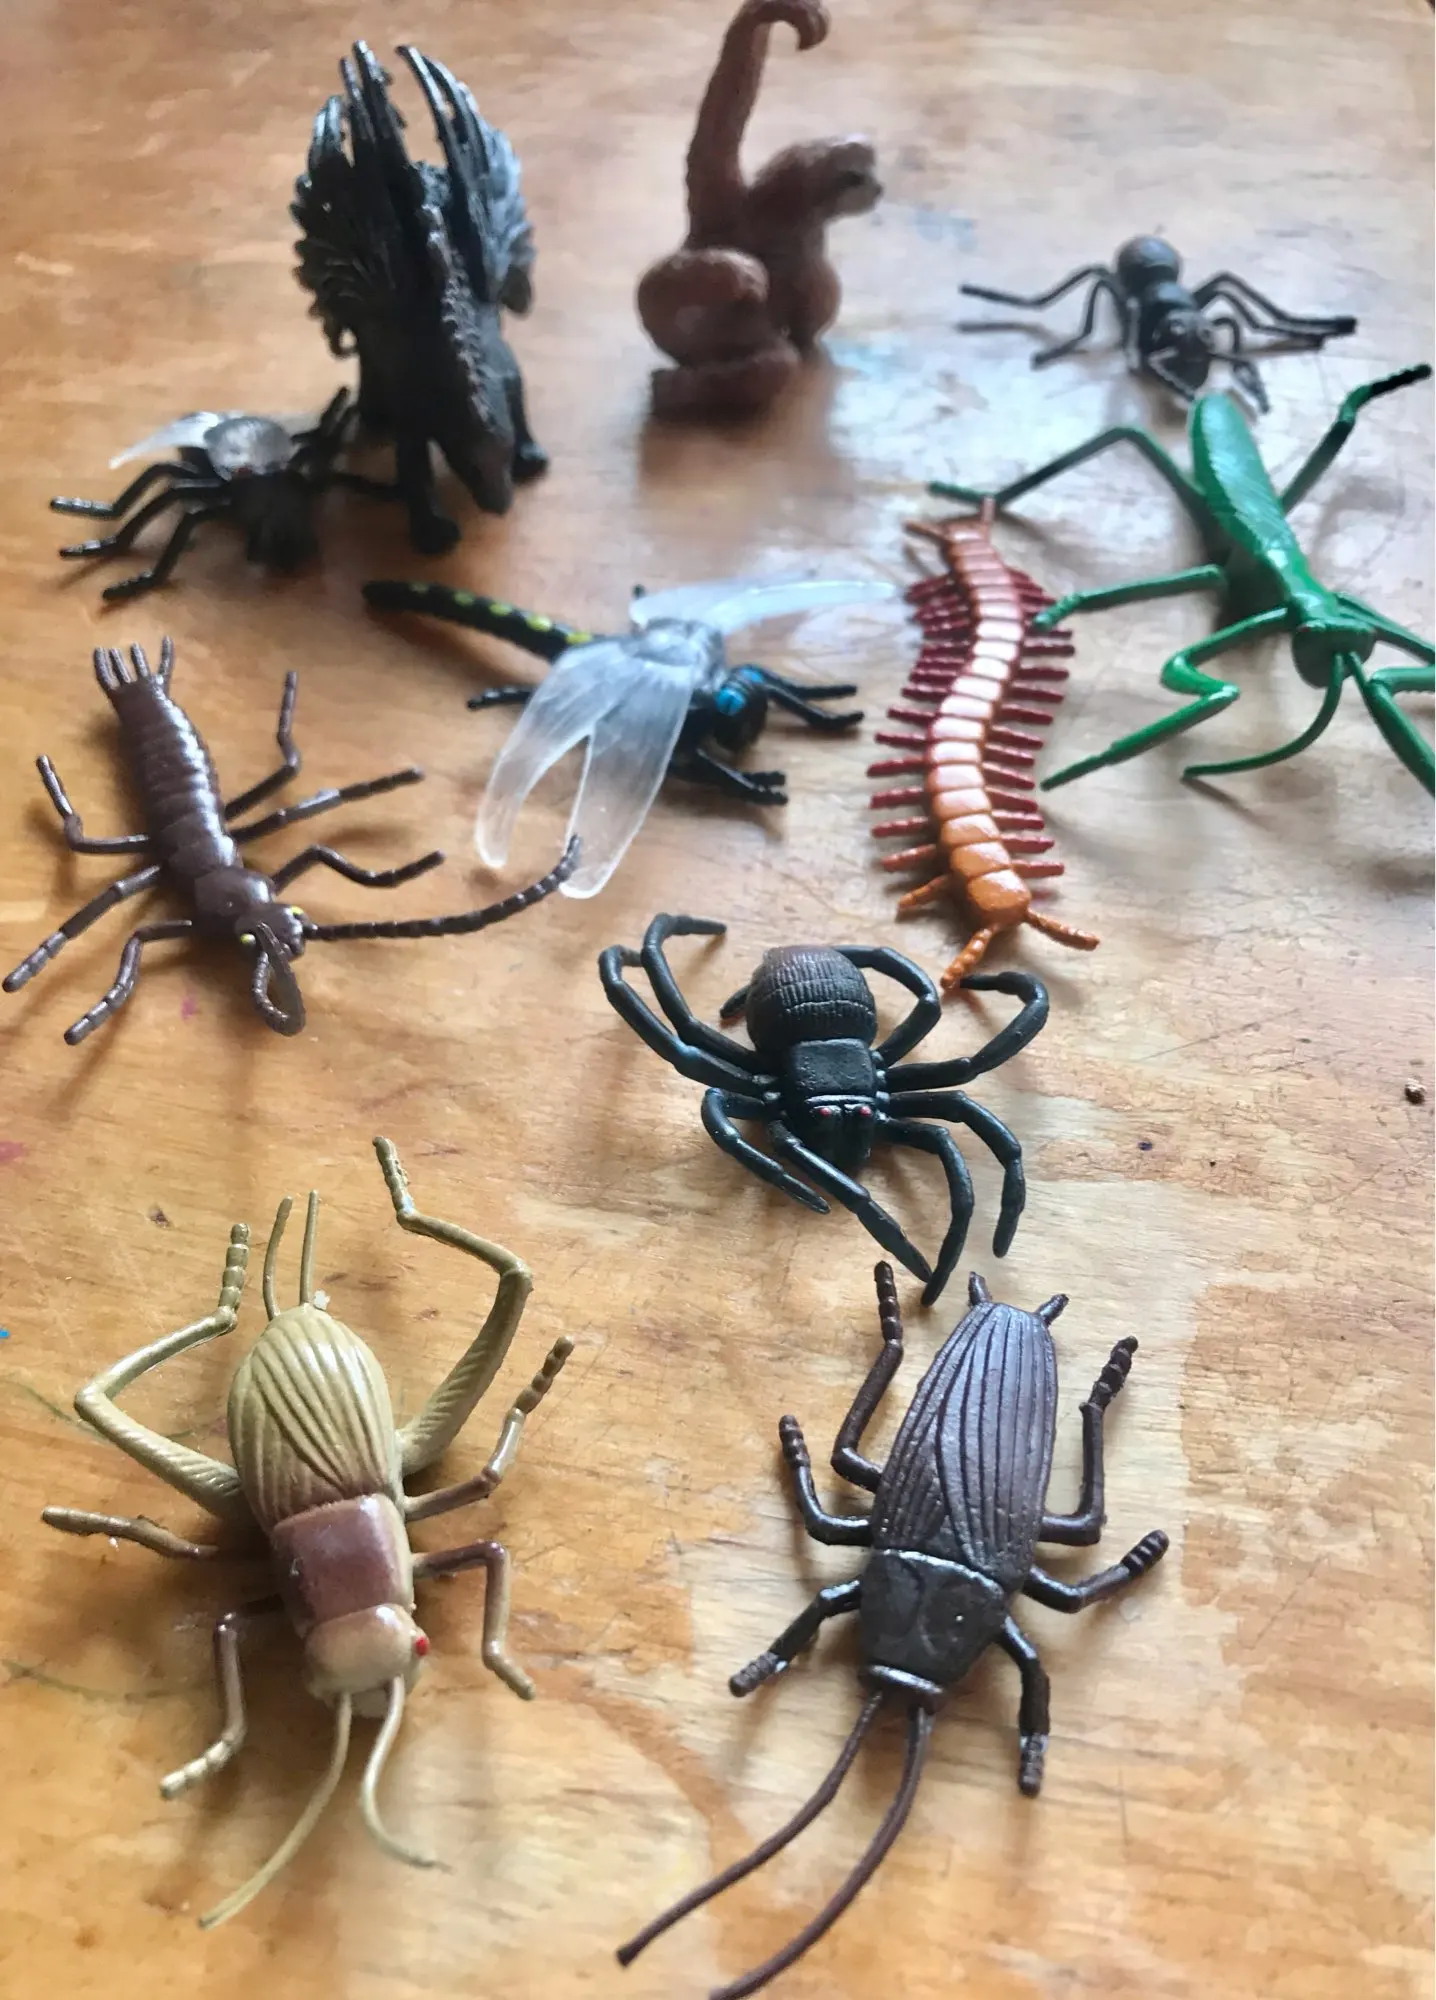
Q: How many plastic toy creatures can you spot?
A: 11